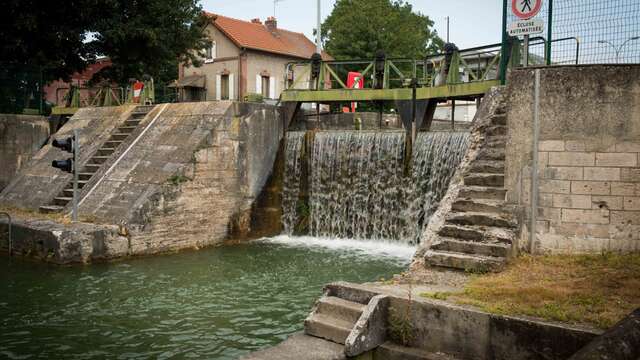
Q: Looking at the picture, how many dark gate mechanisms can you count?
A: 3